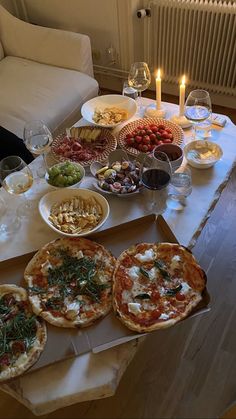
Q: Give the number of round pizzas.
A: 3